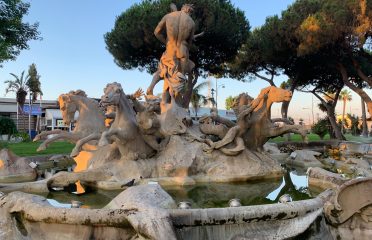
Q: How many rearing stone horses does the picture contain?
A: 3